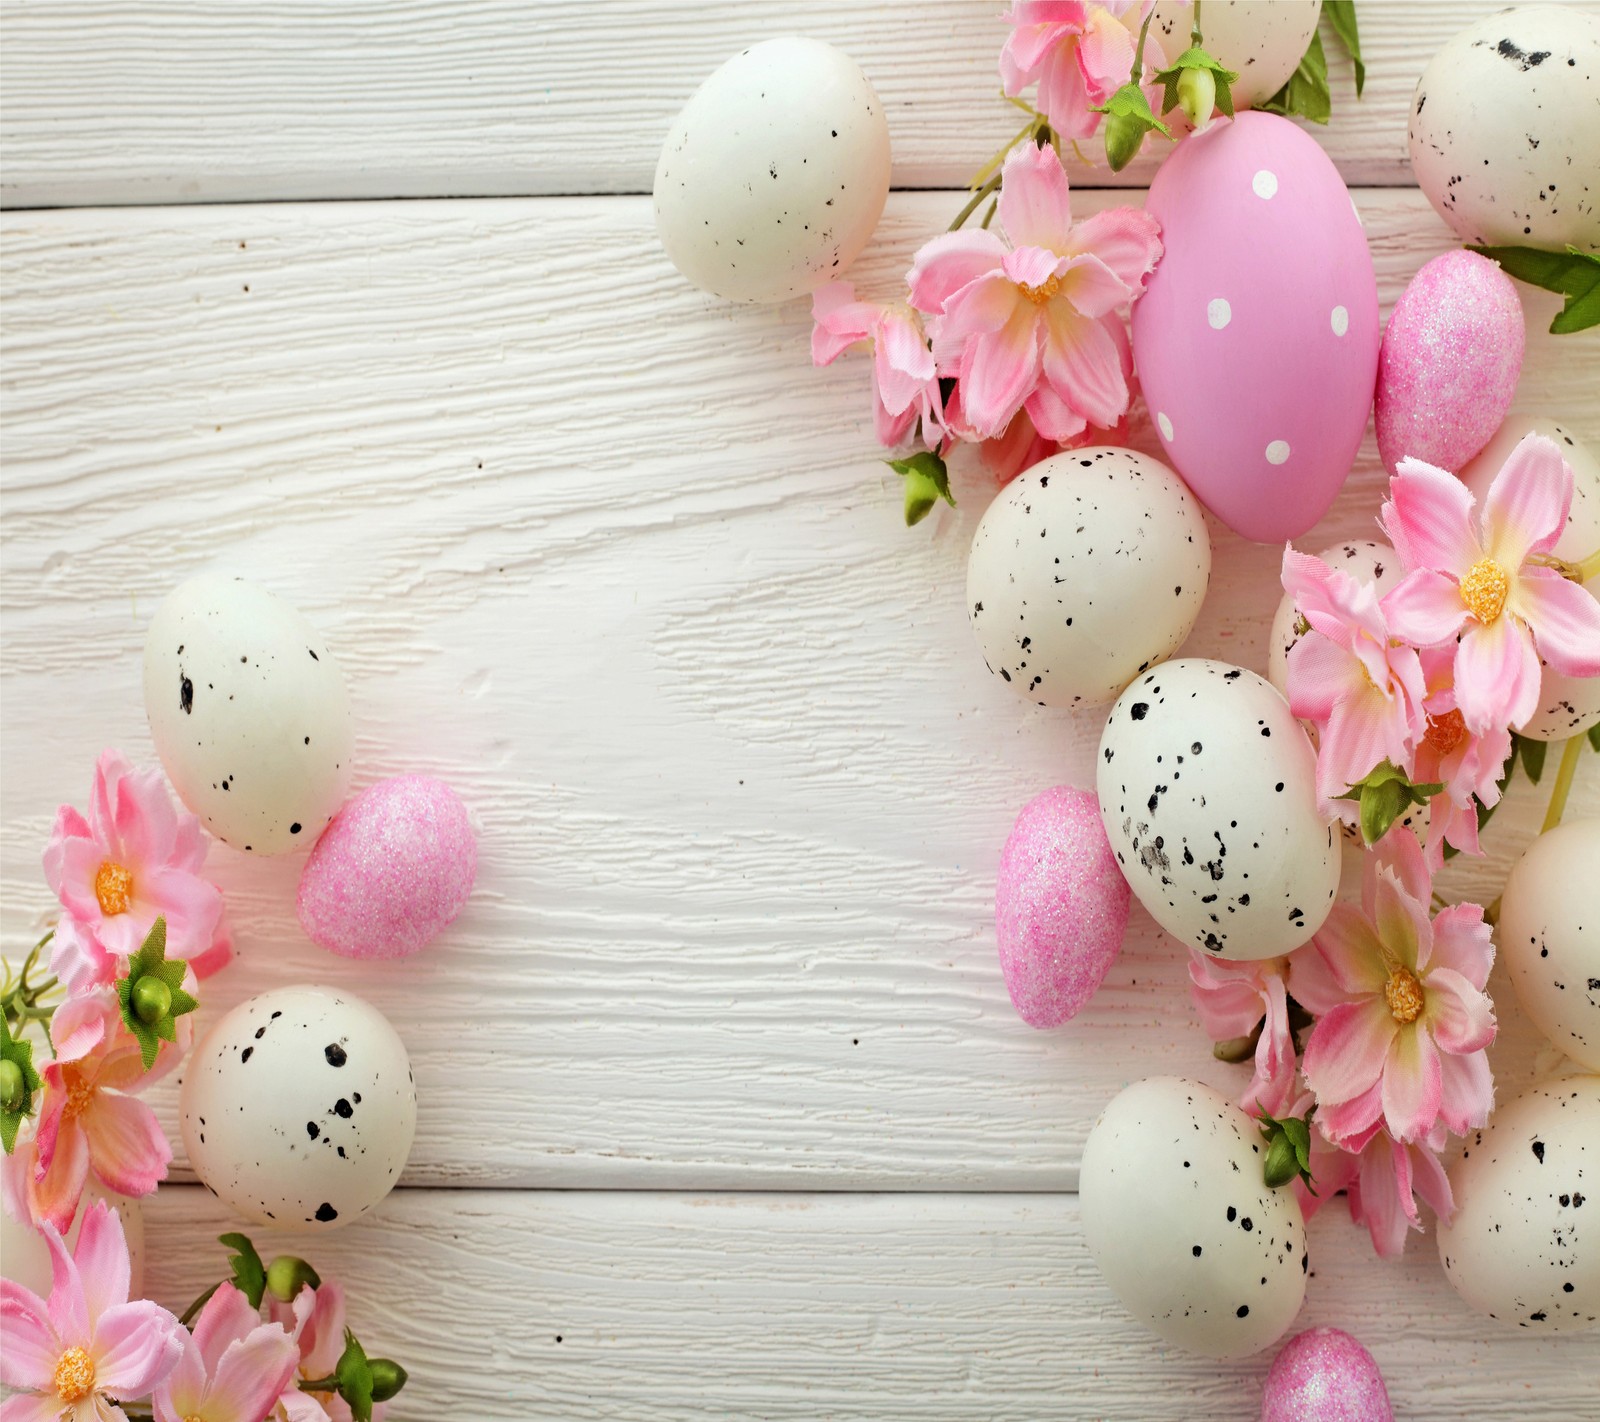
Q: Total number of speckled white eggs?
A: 14